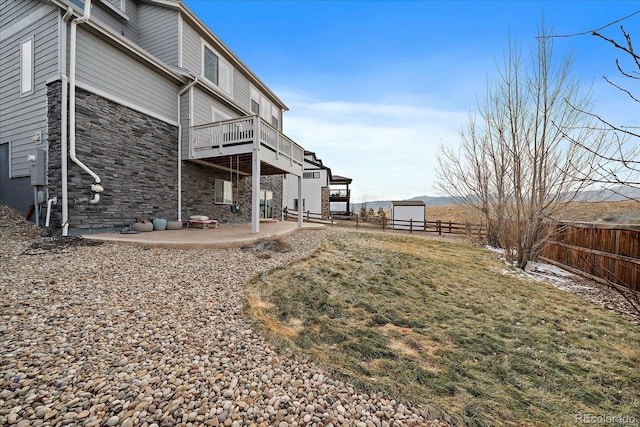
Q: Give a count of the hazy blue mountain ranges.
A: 1